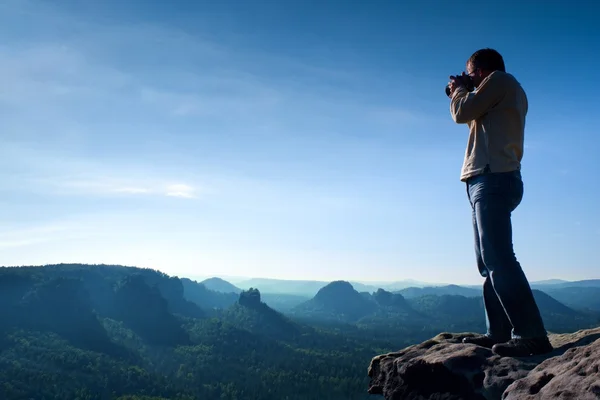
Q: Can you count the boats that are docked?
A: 0